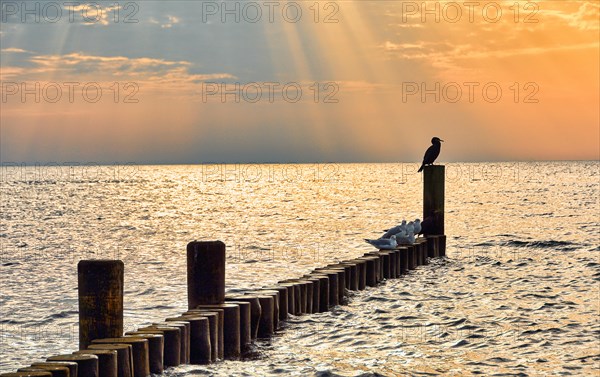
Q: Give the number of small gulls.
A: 5